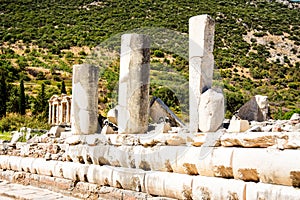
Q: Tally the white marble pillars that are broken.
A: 3